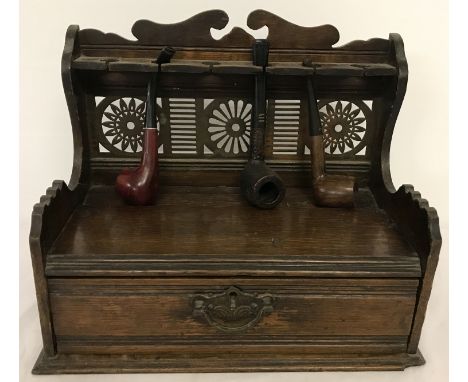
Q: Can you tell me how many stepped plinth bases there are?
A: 1